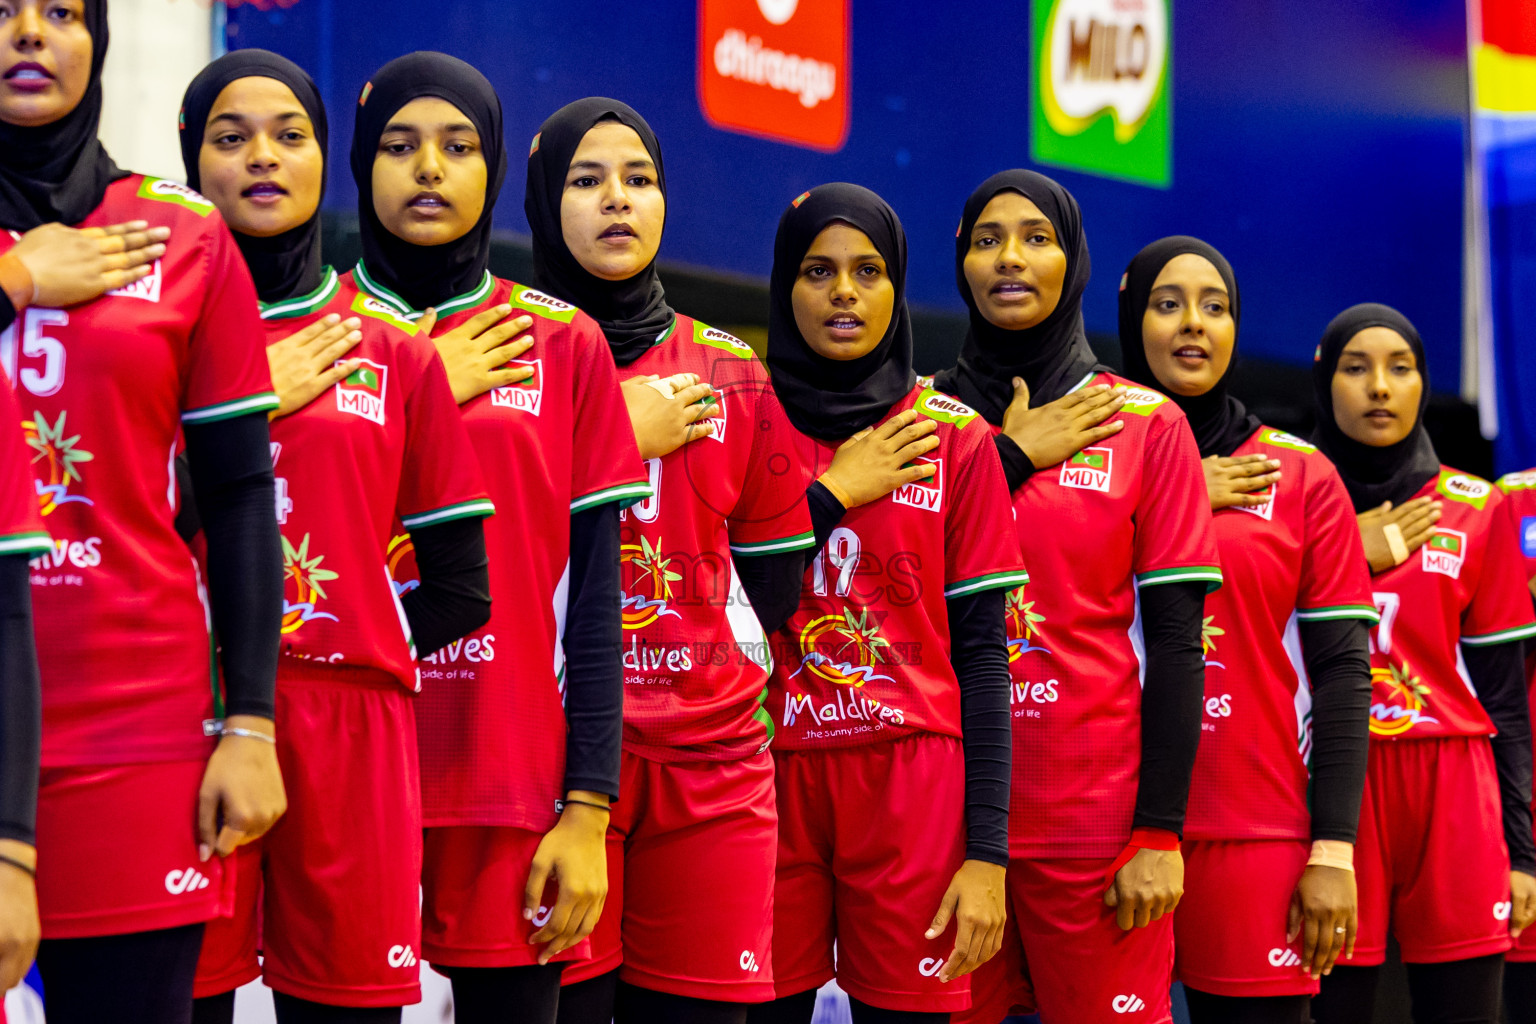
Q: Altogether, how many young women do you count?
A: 8